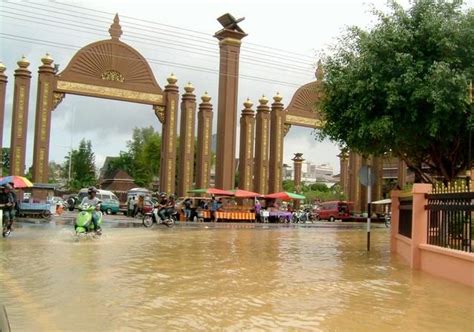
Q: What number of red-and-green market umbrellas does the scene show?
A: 3